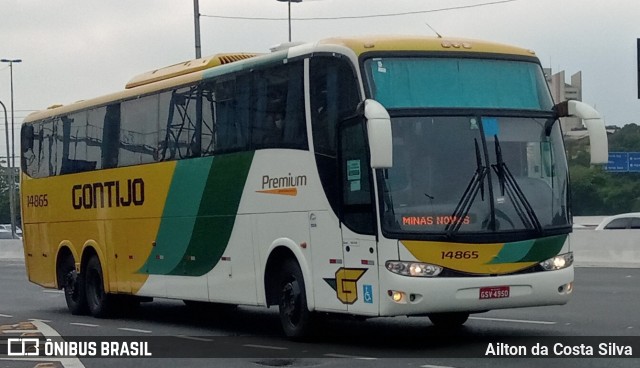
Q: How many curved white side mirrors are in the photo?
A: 2